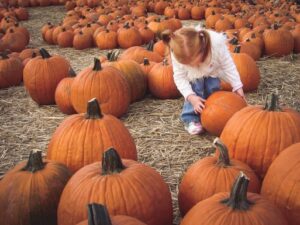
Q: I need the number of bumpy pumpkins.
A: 0